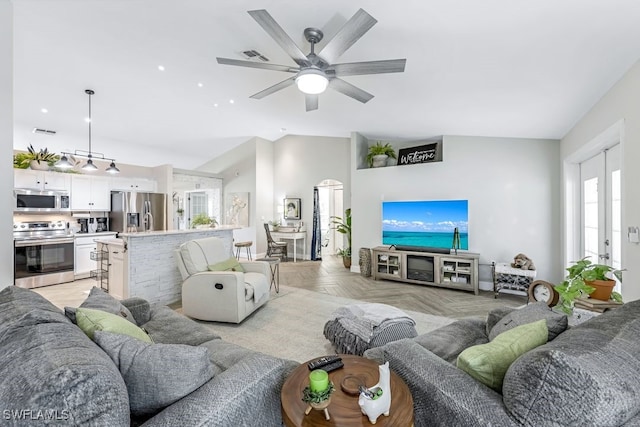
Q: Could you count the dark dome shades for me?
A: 3